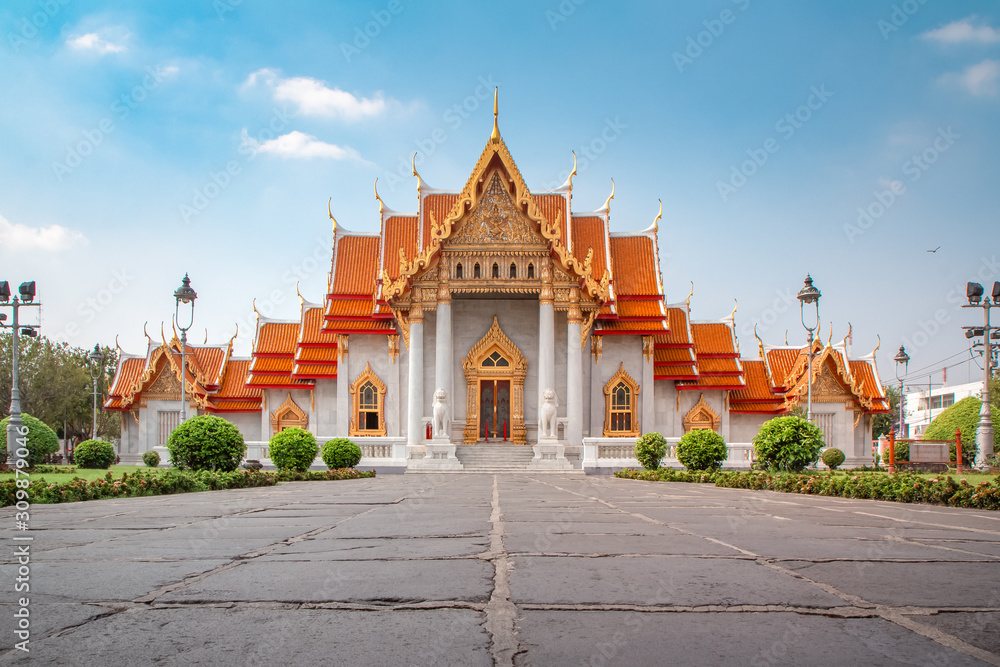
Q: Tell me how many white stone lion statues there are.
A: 2